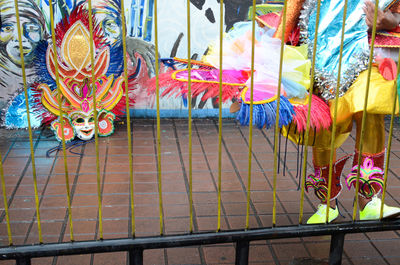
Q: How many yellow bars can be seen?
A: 14